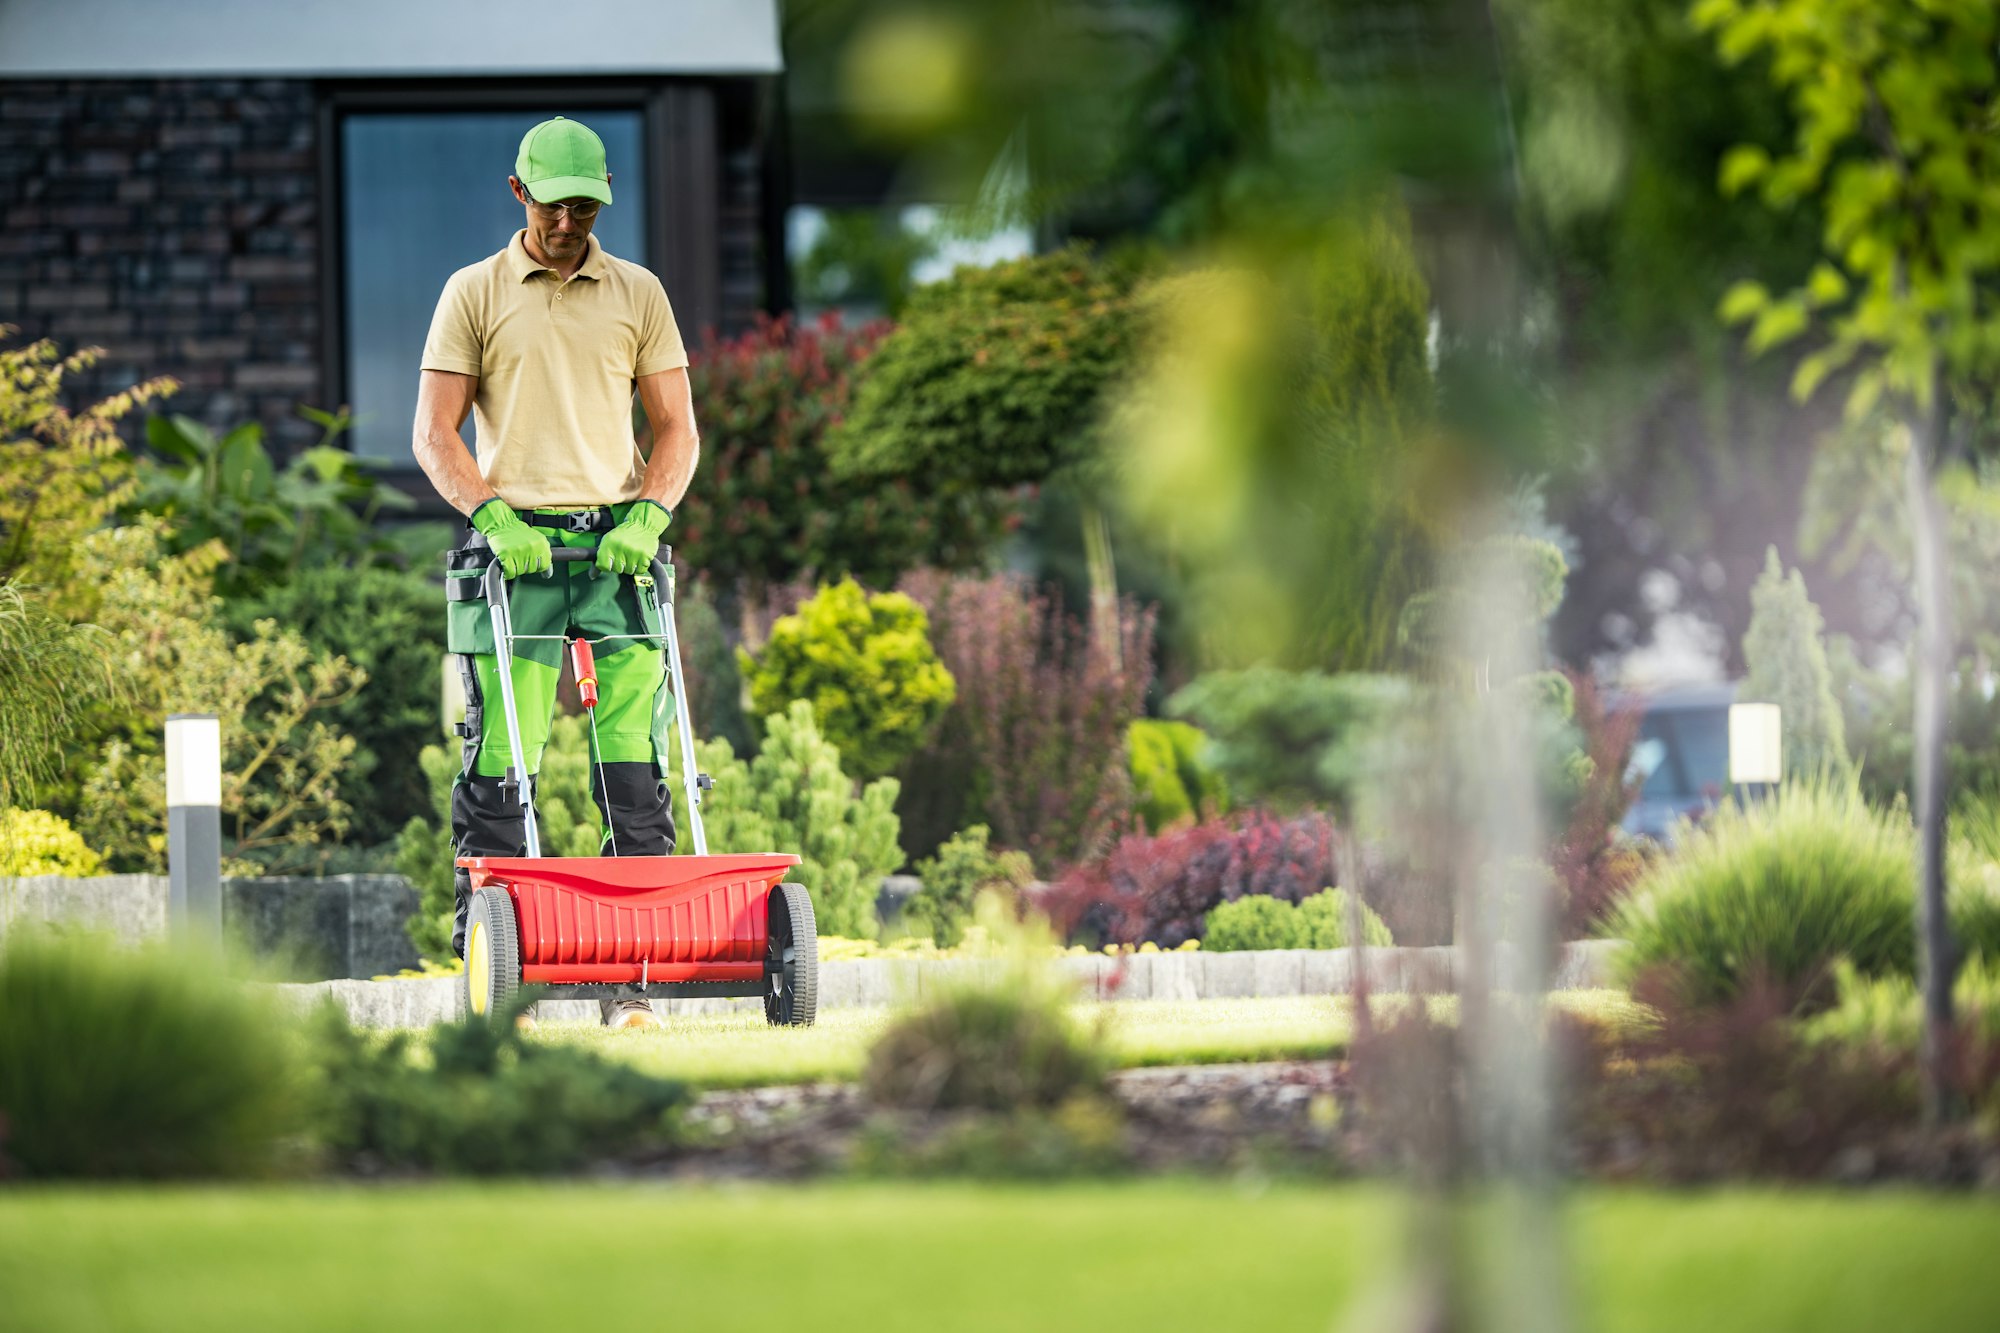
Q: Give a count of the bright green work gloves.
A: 2